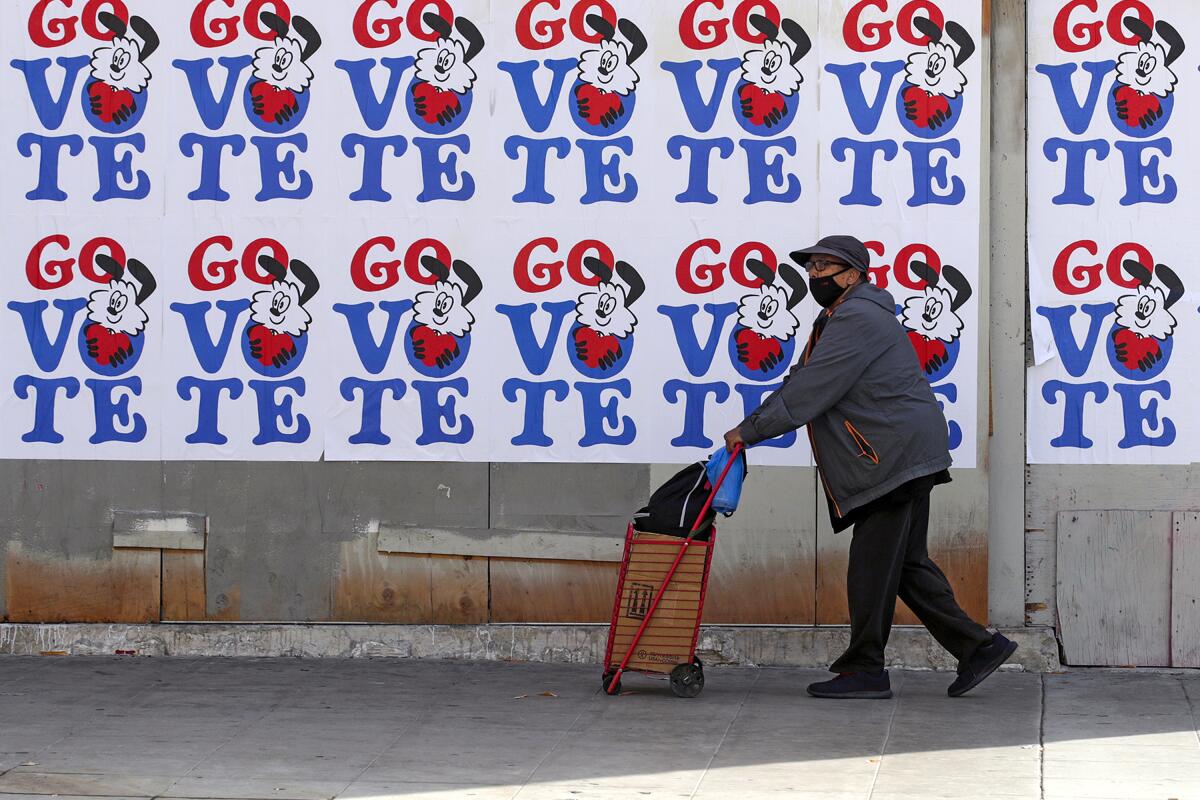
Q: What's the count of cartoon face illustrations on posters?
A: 14